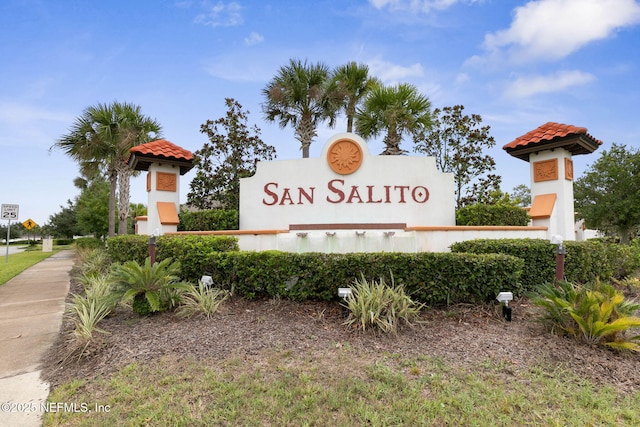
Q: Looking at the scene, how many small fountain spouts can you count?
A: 4